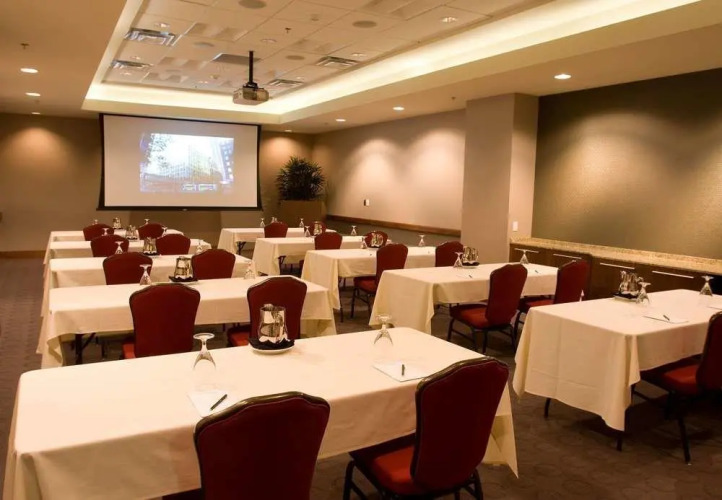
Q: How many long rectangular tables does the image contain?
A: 10